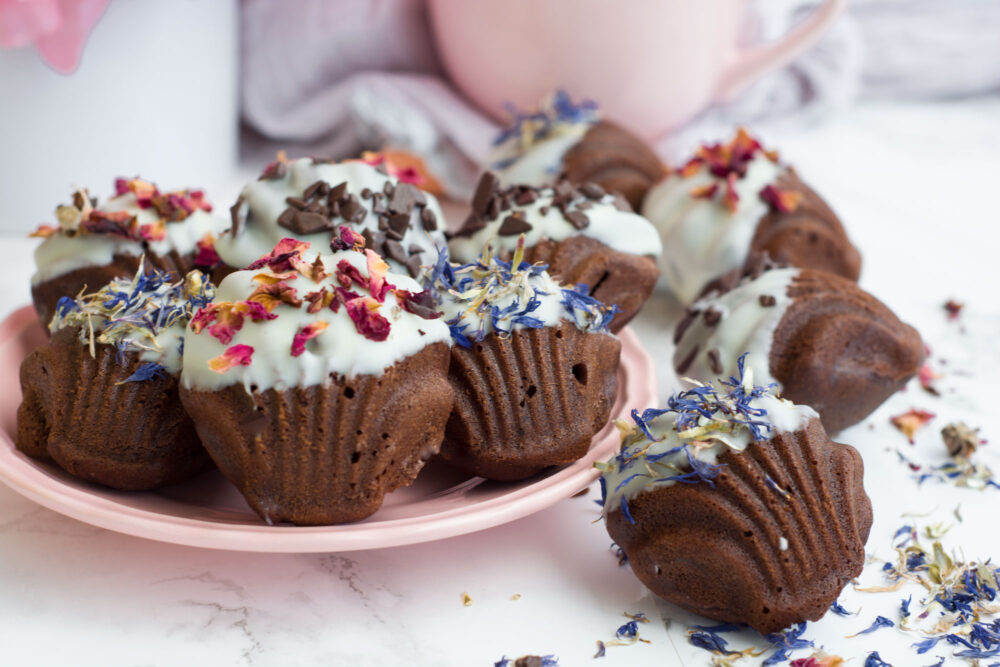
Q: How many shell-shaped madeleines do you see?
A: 10